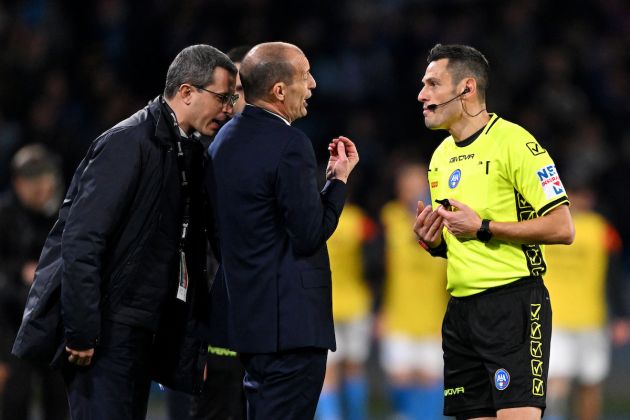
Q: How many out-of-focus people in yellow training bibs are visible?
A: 3